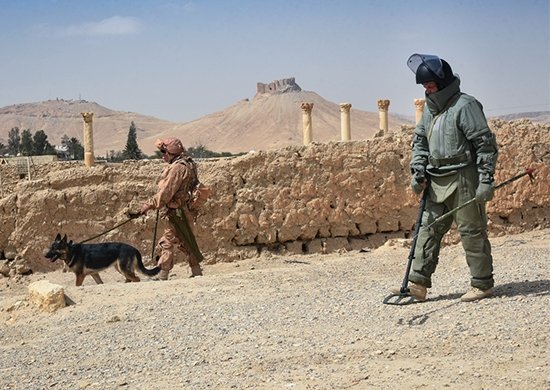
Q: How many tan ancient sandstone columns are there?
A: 5